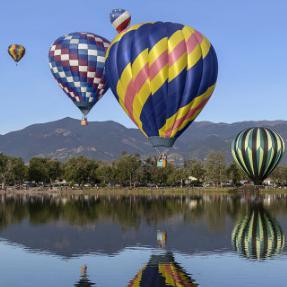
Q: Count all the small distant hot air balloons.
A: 2